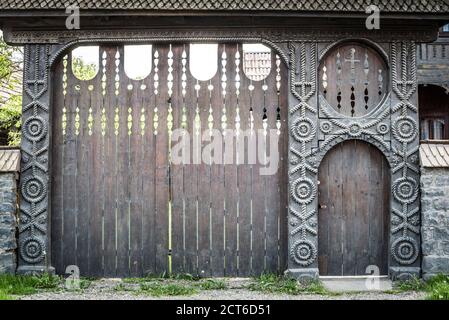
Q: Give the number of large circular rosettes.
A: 9